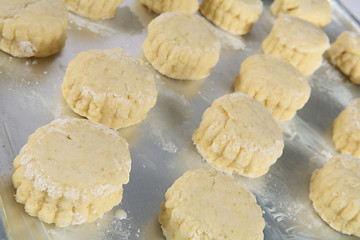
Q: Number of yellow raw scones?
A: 15